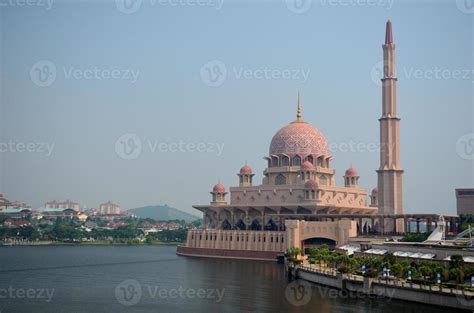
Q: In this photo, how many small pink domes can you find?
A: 6